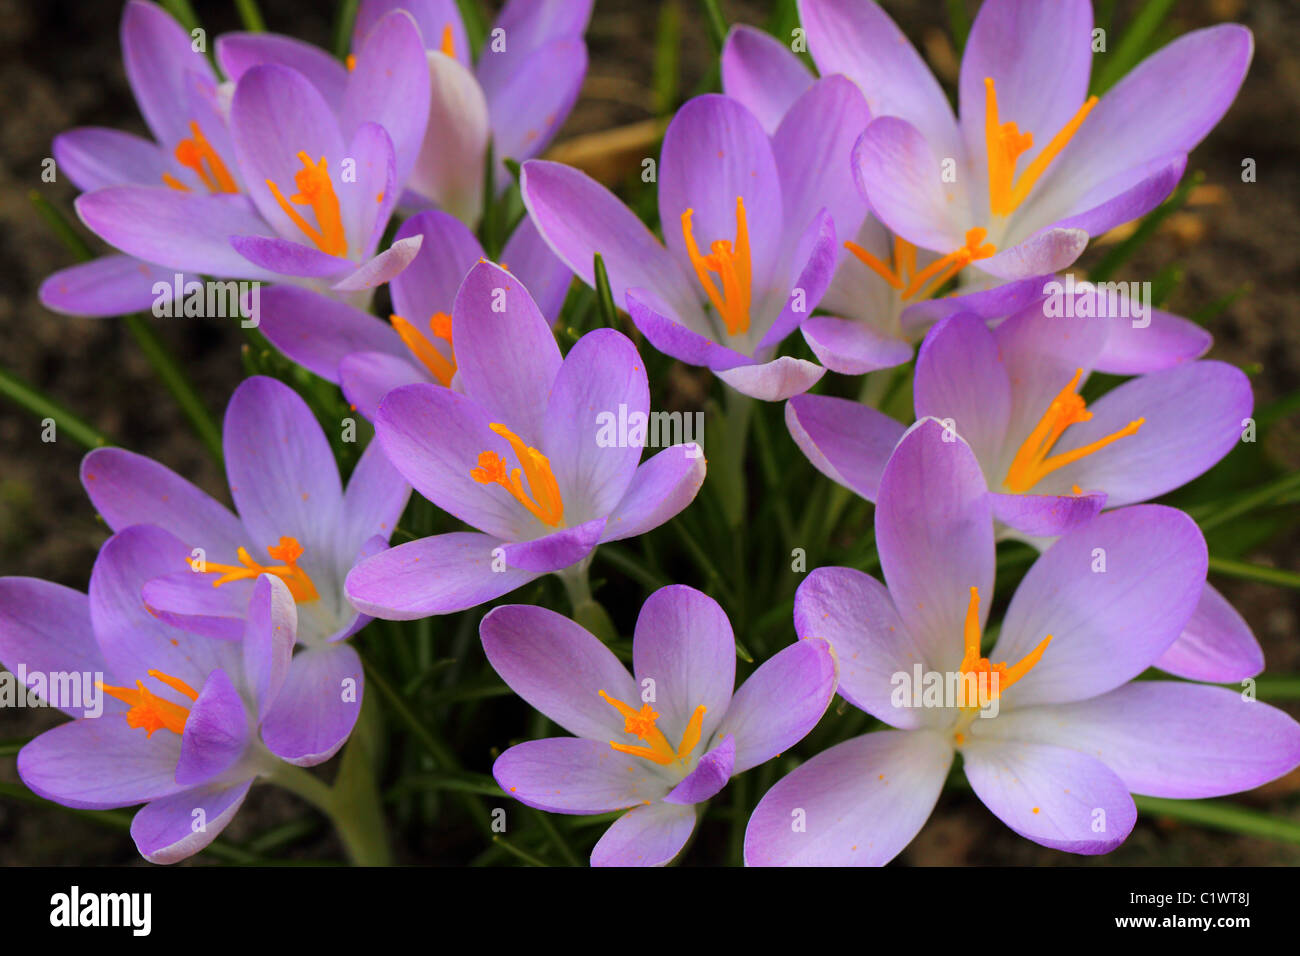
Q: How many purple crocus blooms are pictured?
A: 13